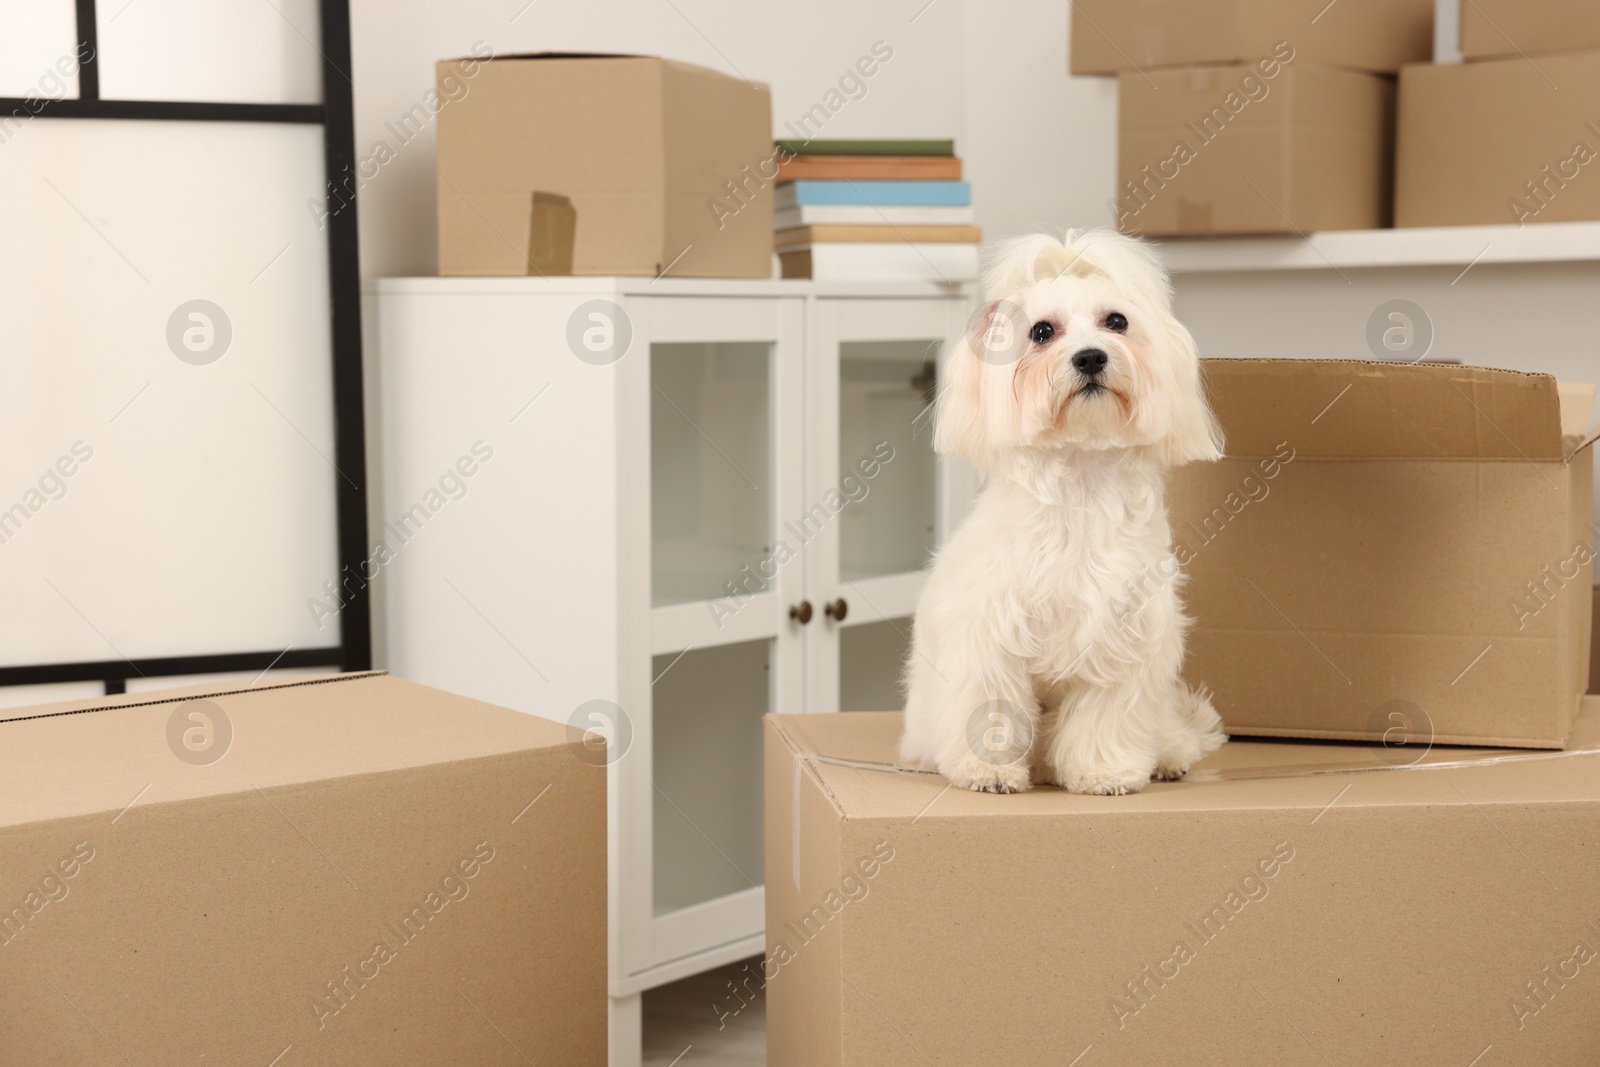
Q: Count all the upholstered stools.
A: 0